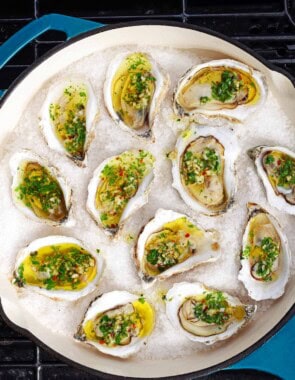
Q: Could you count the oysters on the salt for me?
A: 12